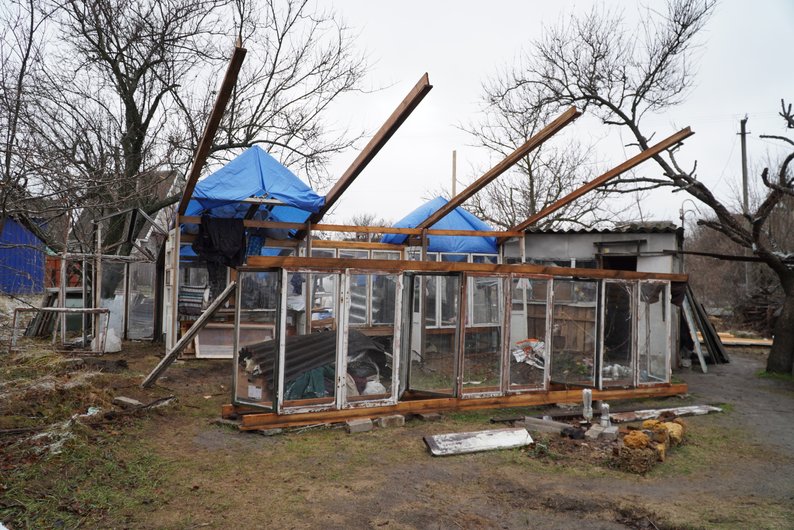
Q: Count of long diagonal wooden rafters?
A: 4